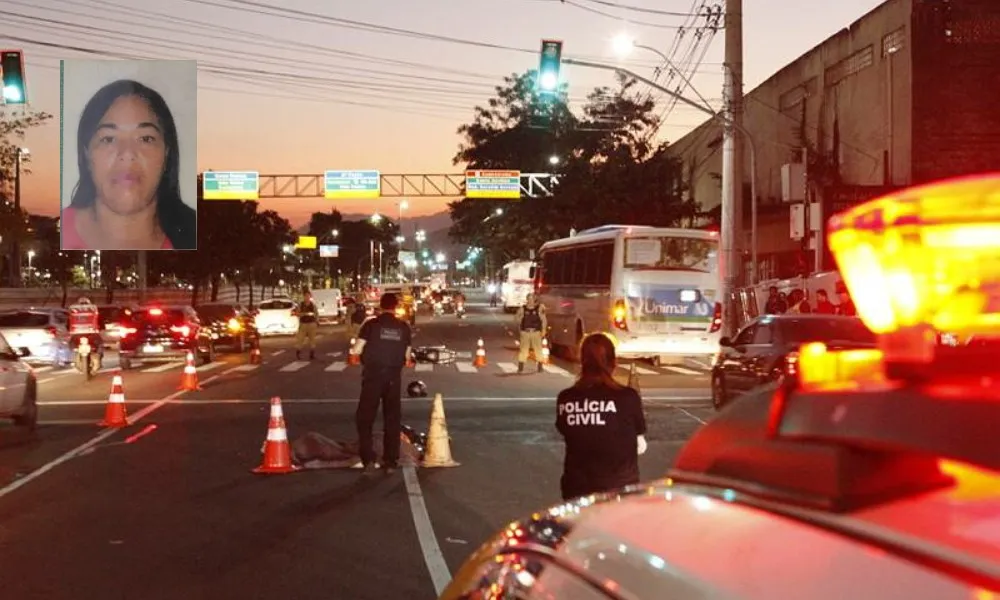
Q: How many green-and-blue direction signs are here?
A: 2